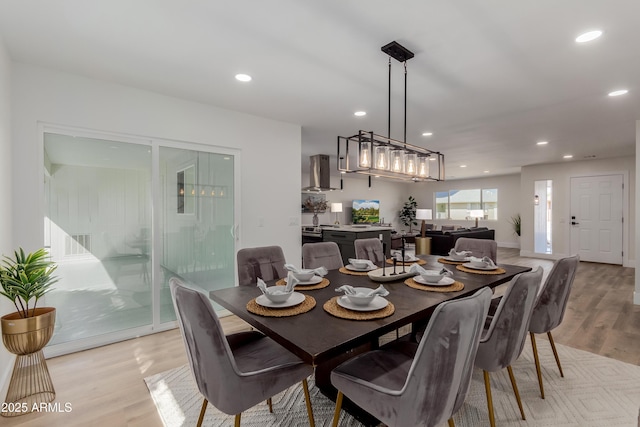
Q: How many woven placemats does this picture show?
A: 8